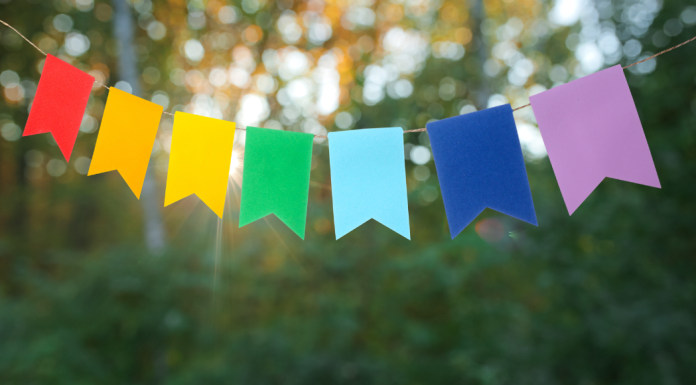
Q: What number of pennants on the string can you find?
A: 7